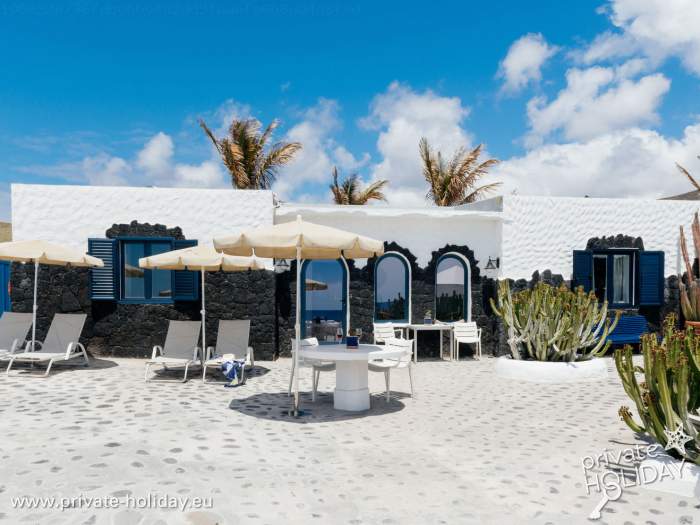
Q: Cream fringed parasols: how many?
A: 3